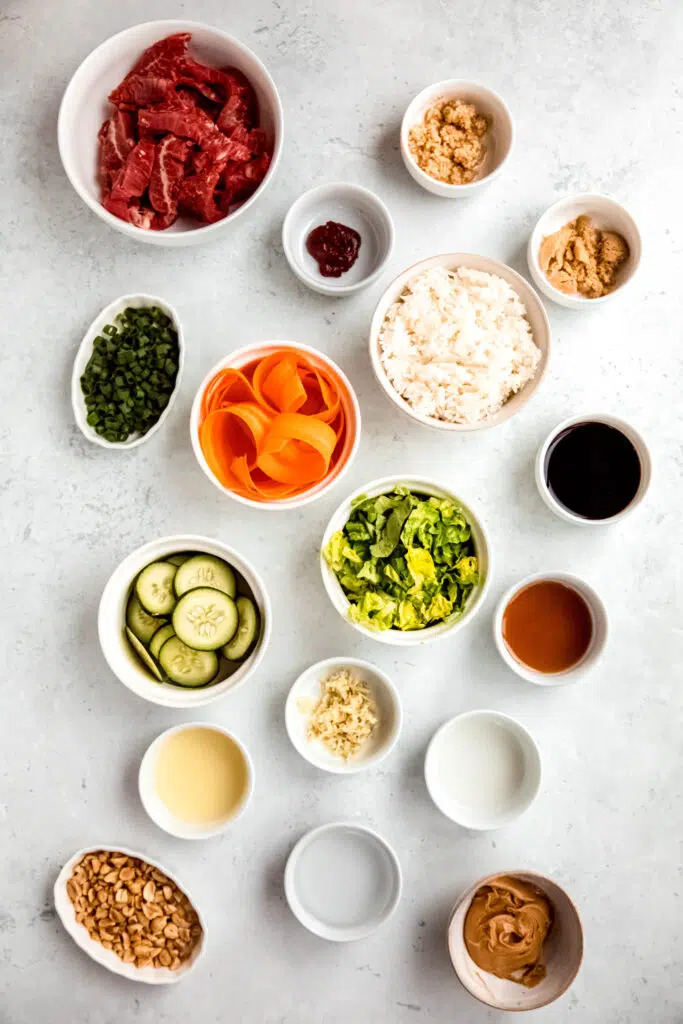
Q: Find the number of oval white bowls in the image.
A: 2